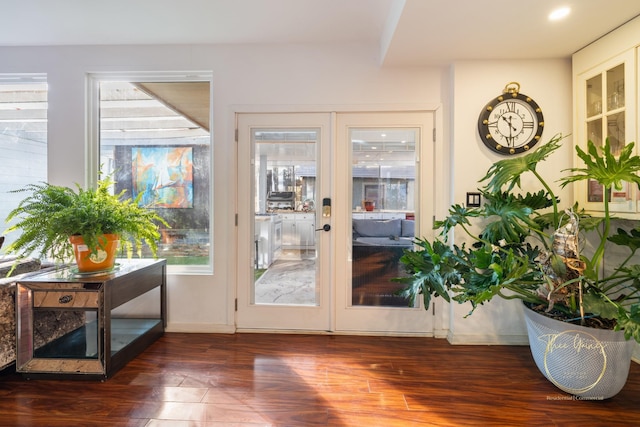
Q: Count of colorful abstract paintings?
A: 1